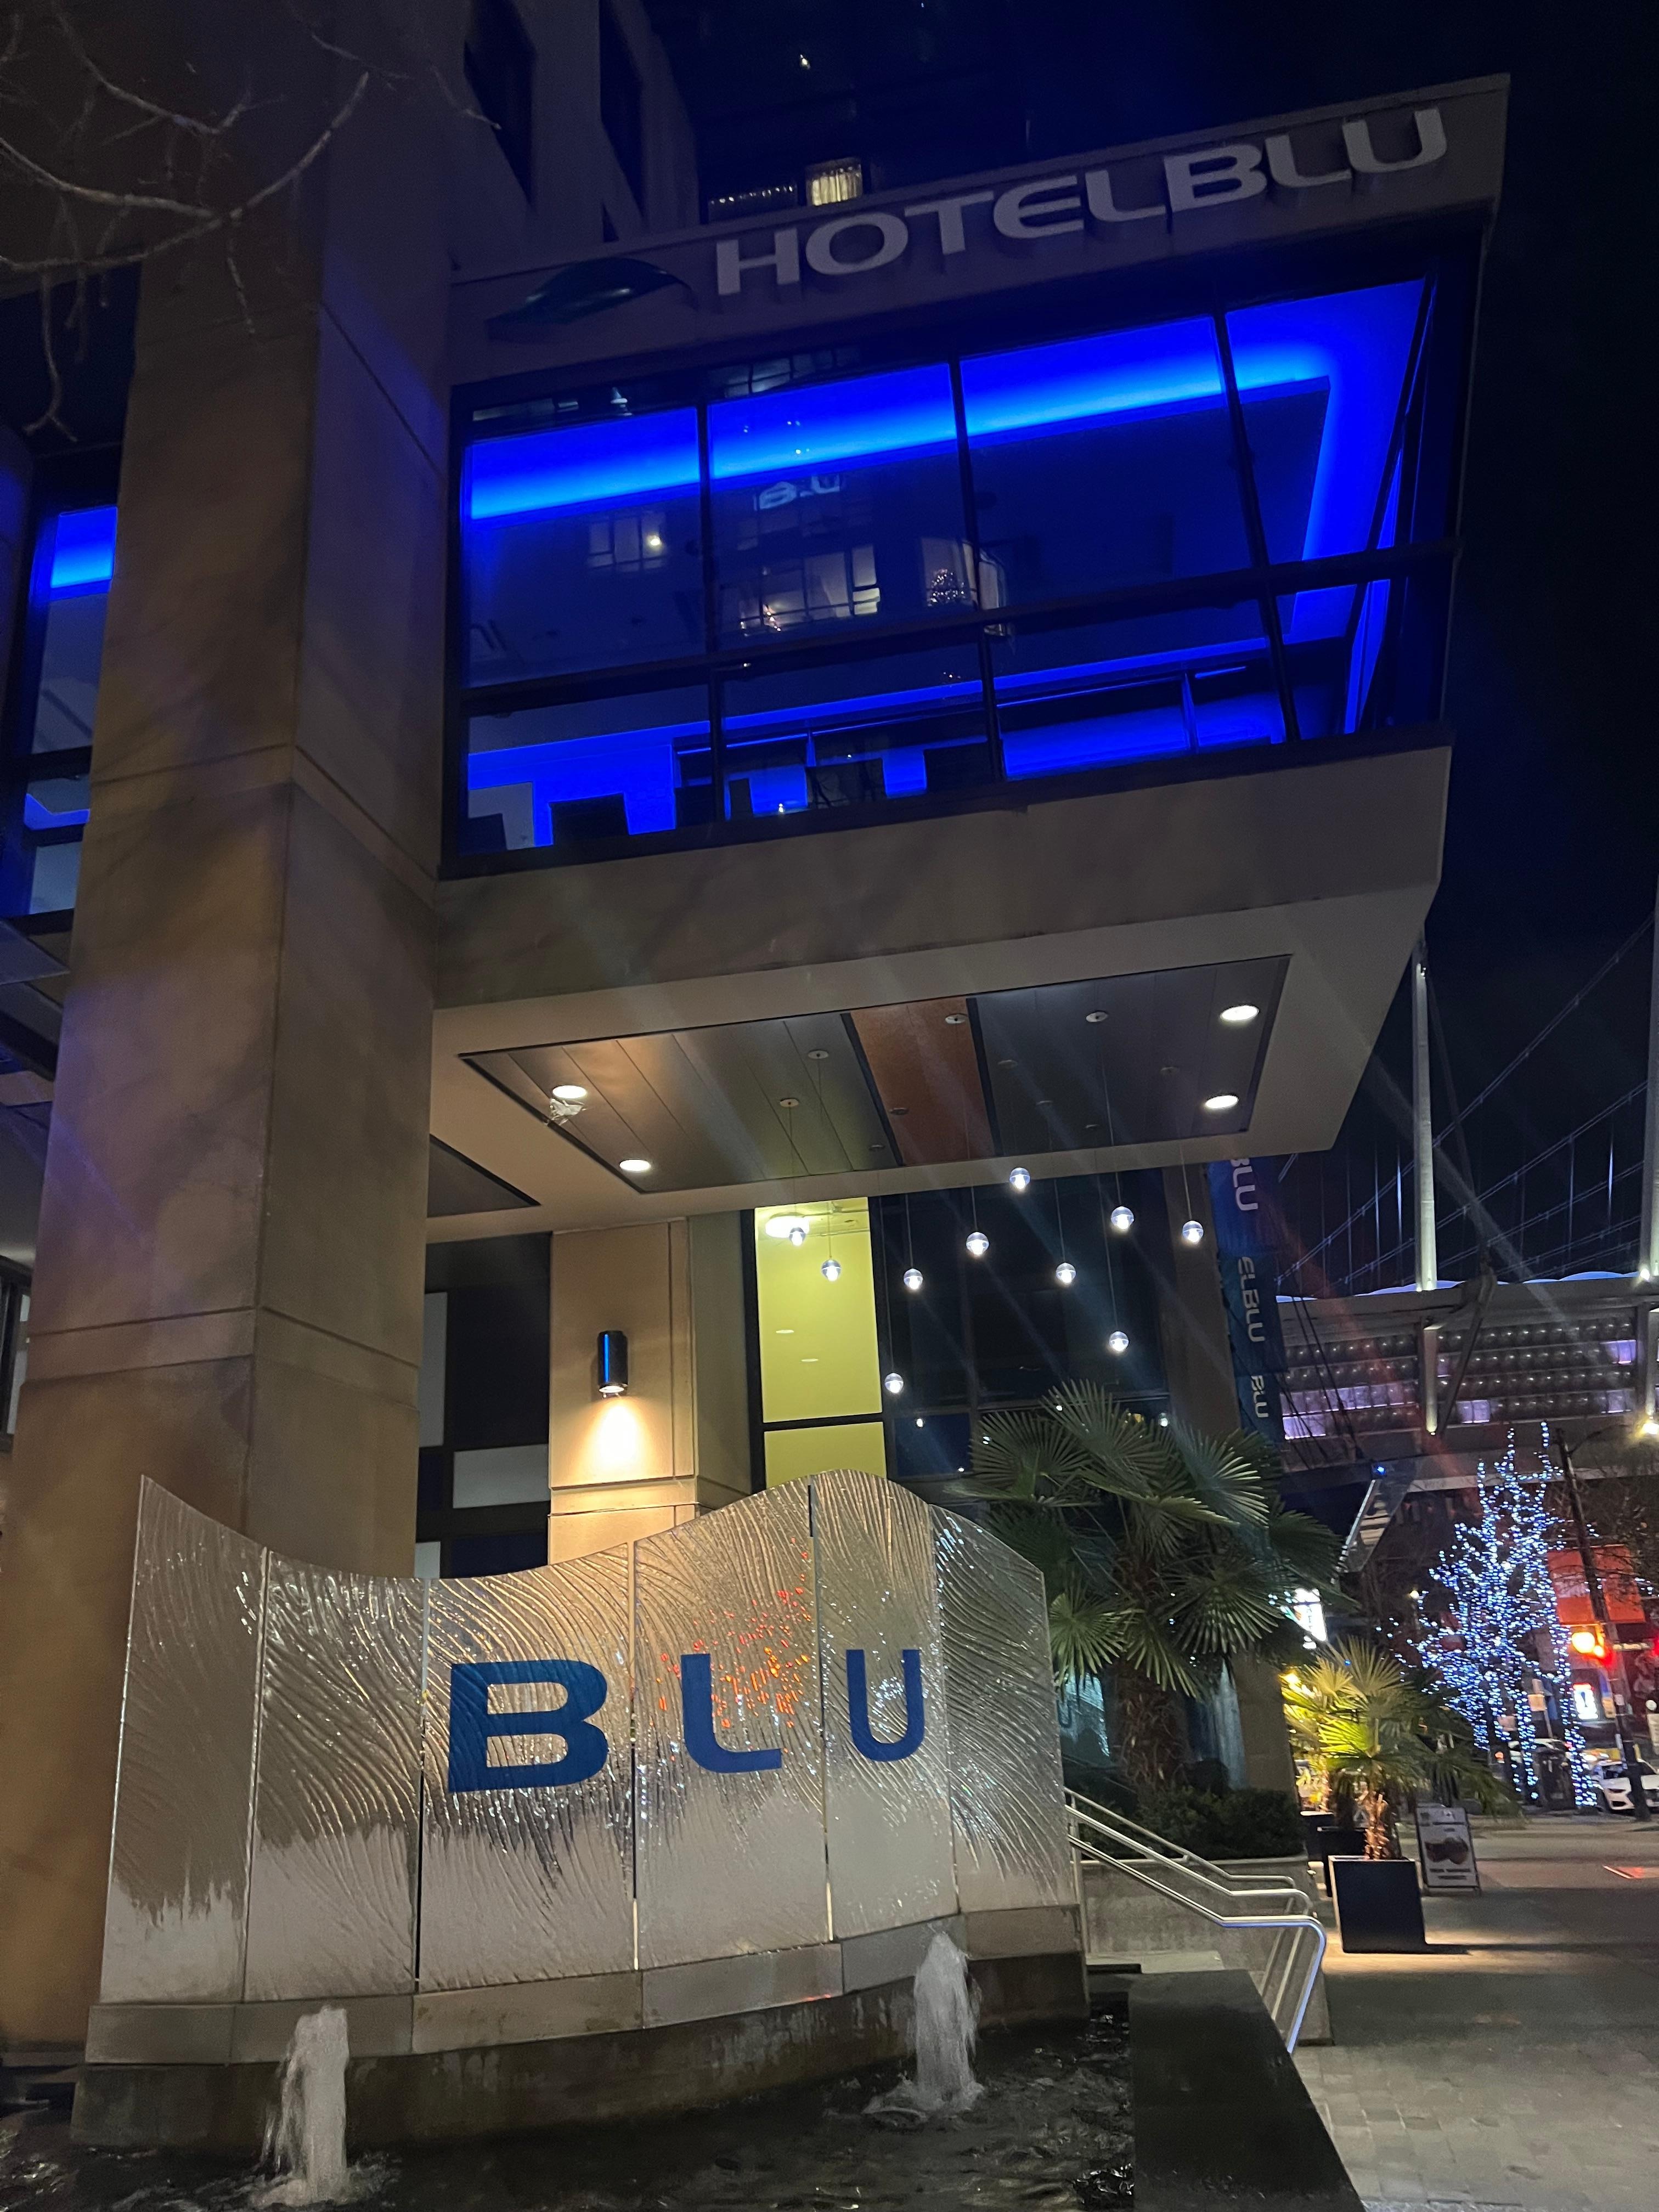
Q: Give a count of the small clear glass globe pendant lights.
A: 10